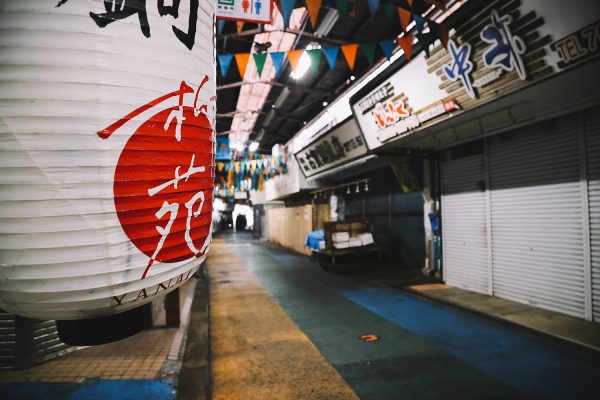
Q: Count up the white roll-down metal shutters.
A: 3